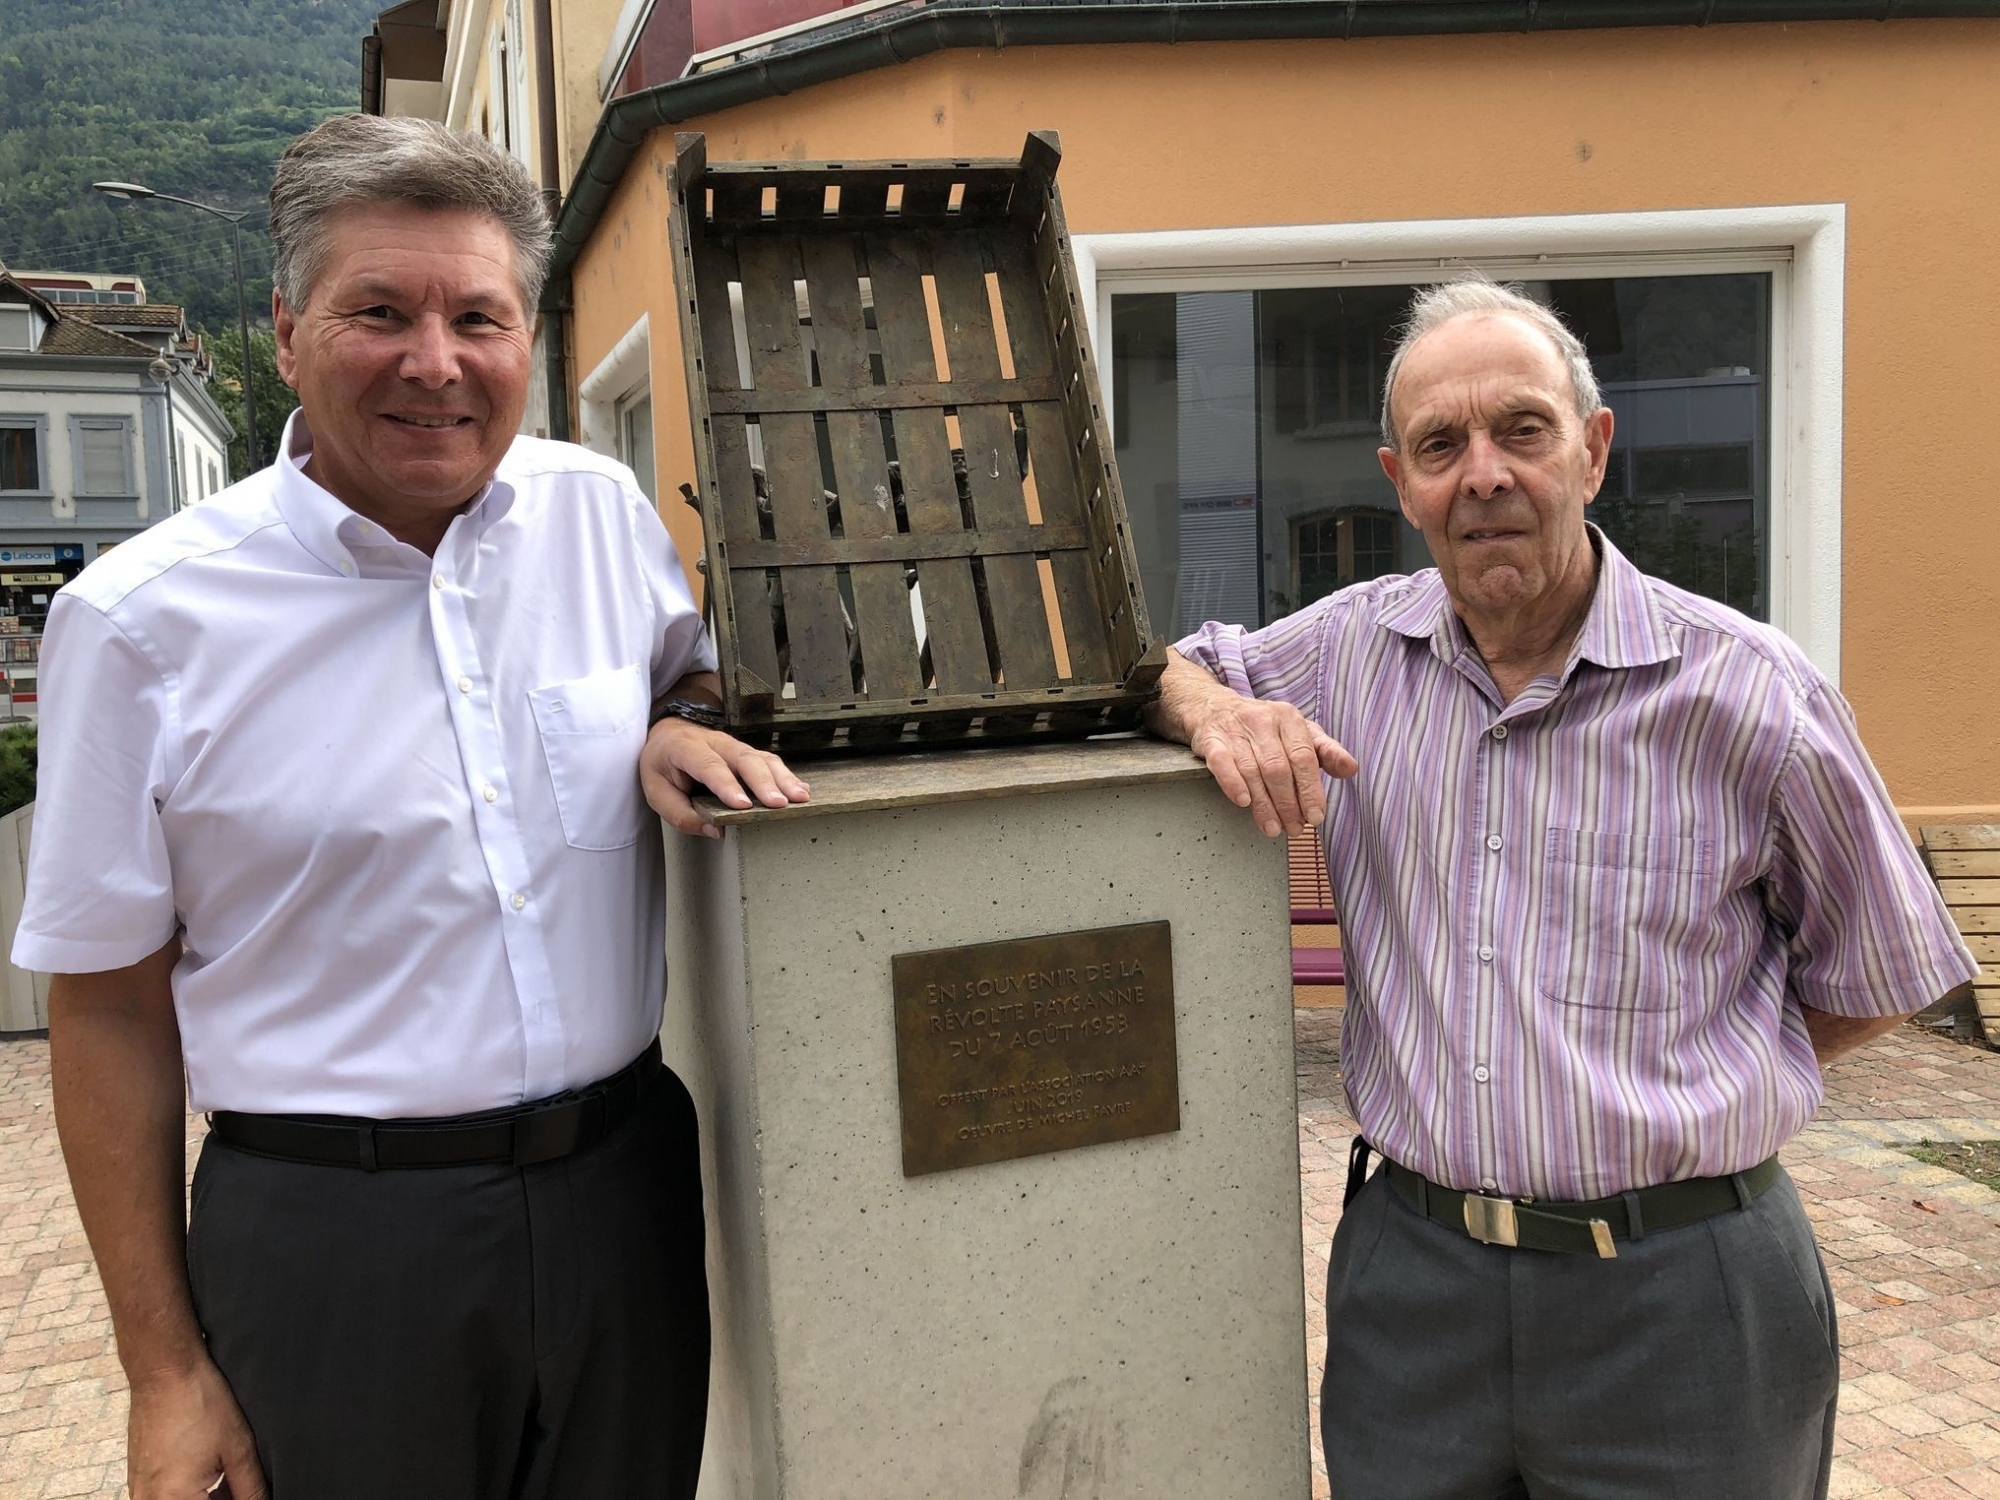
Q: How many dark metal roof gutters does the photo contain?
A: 1